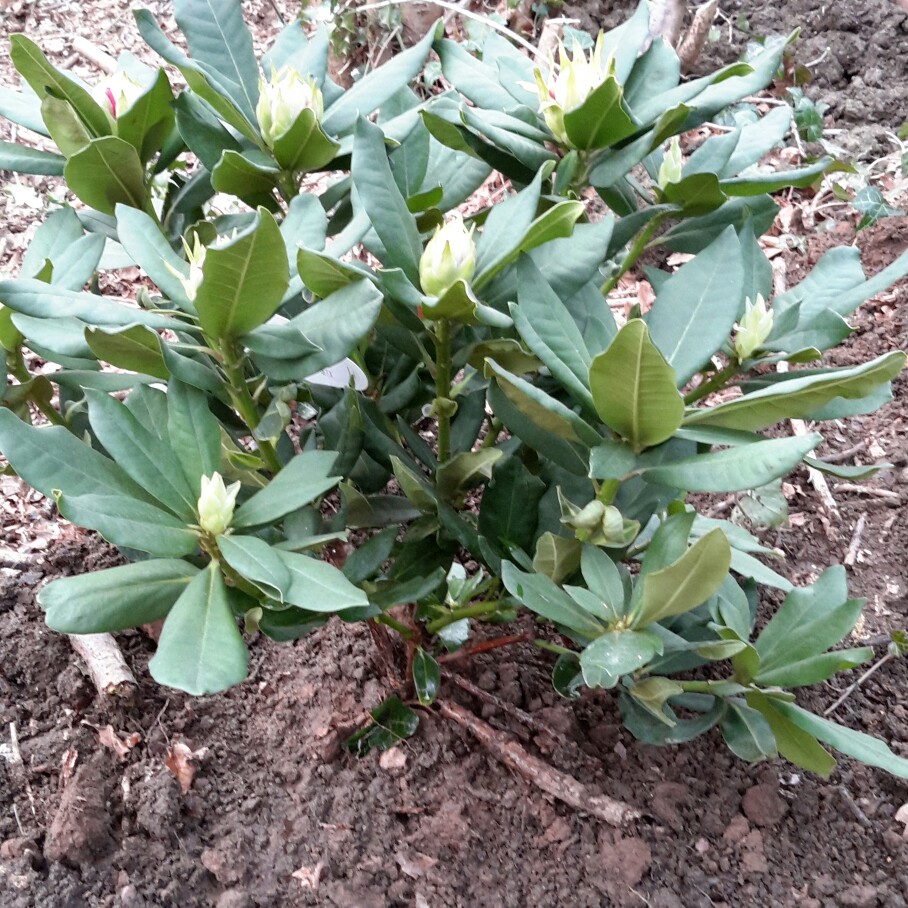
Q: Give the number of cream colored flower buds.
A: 8